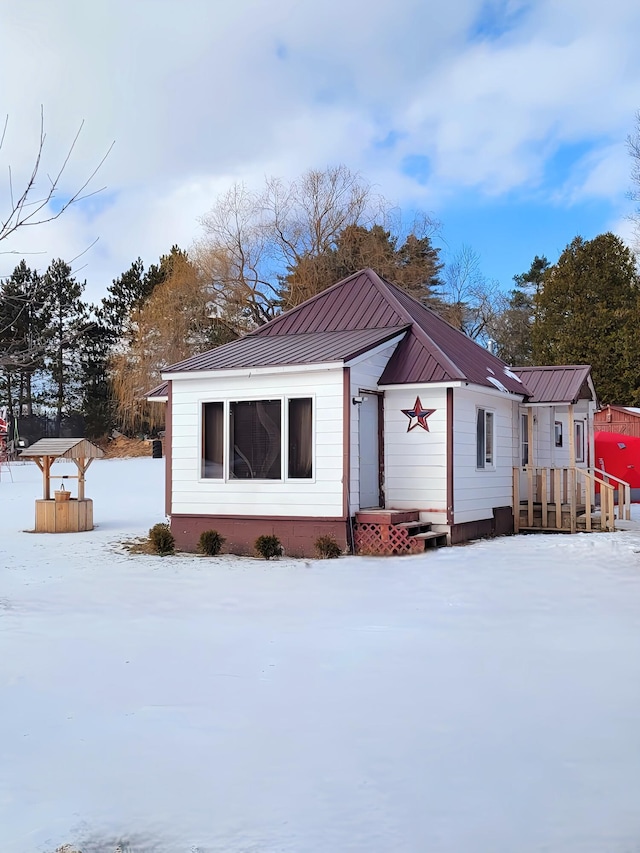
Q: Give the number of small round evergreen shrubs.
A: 4